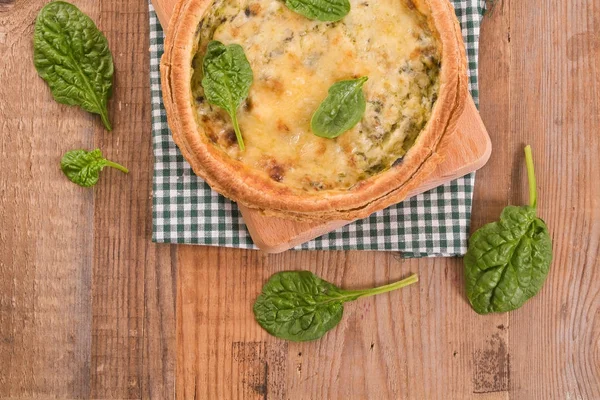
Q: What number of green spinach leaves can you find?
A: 7